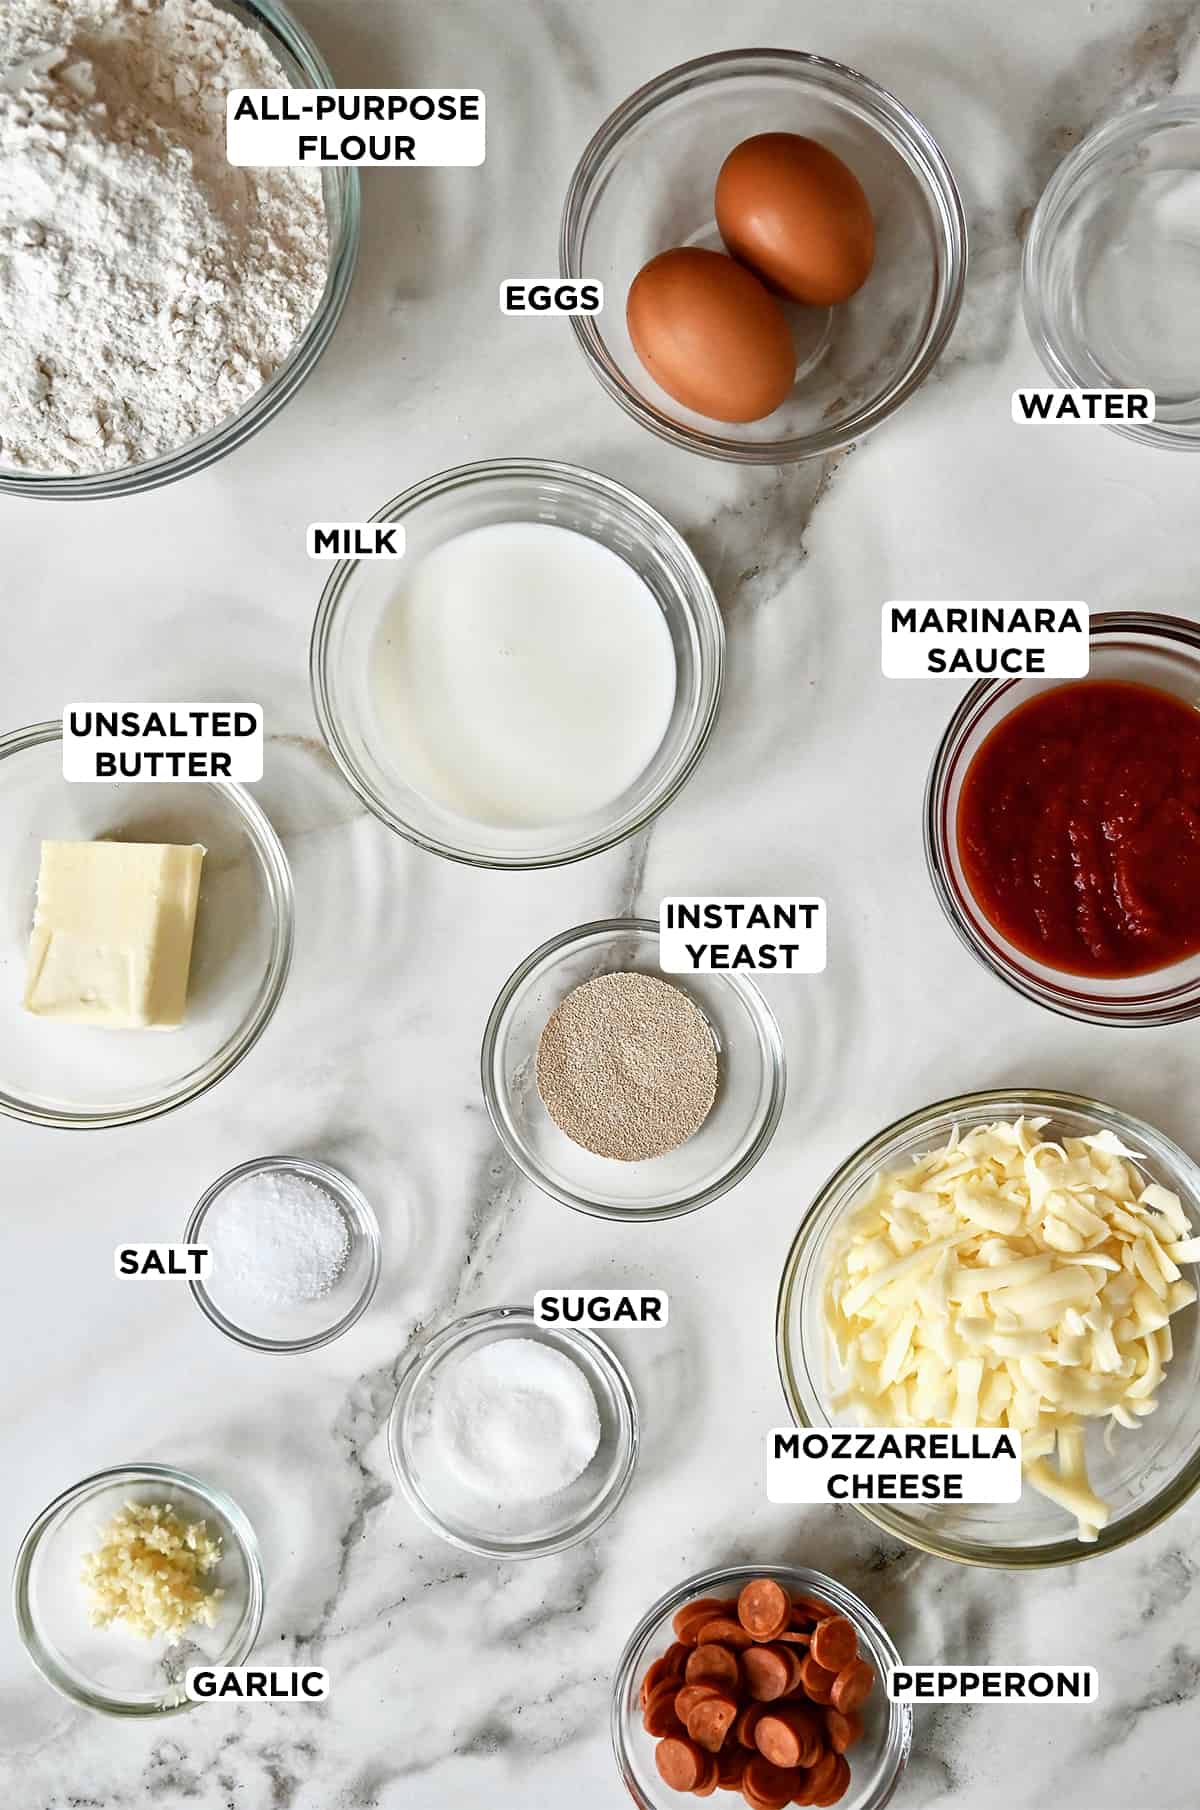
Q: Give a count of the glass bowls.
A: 12